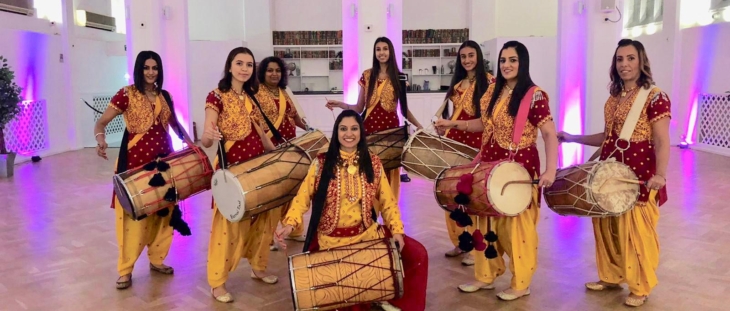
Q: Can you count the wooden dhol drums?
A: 8